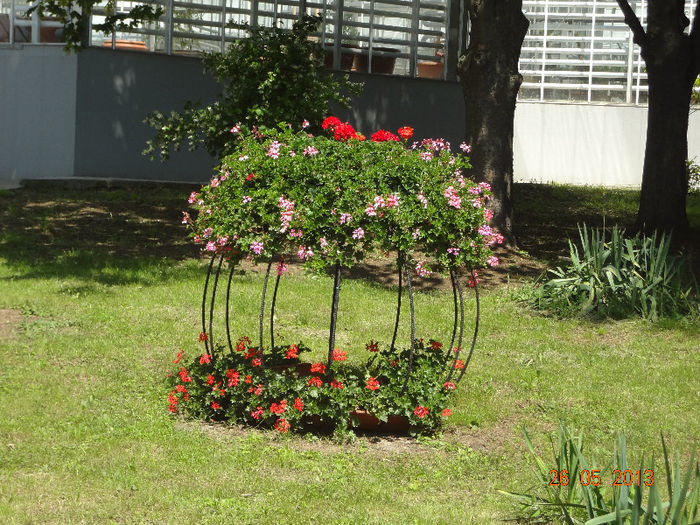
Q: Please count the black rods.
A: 11